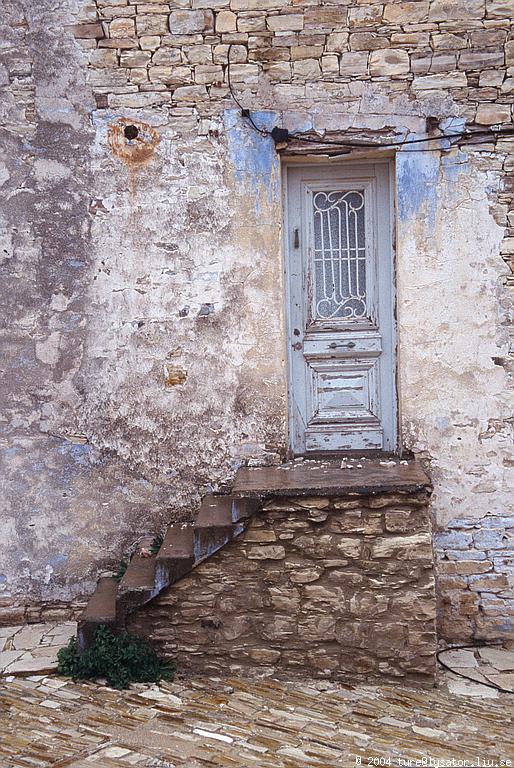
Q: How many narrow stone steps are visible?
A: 4